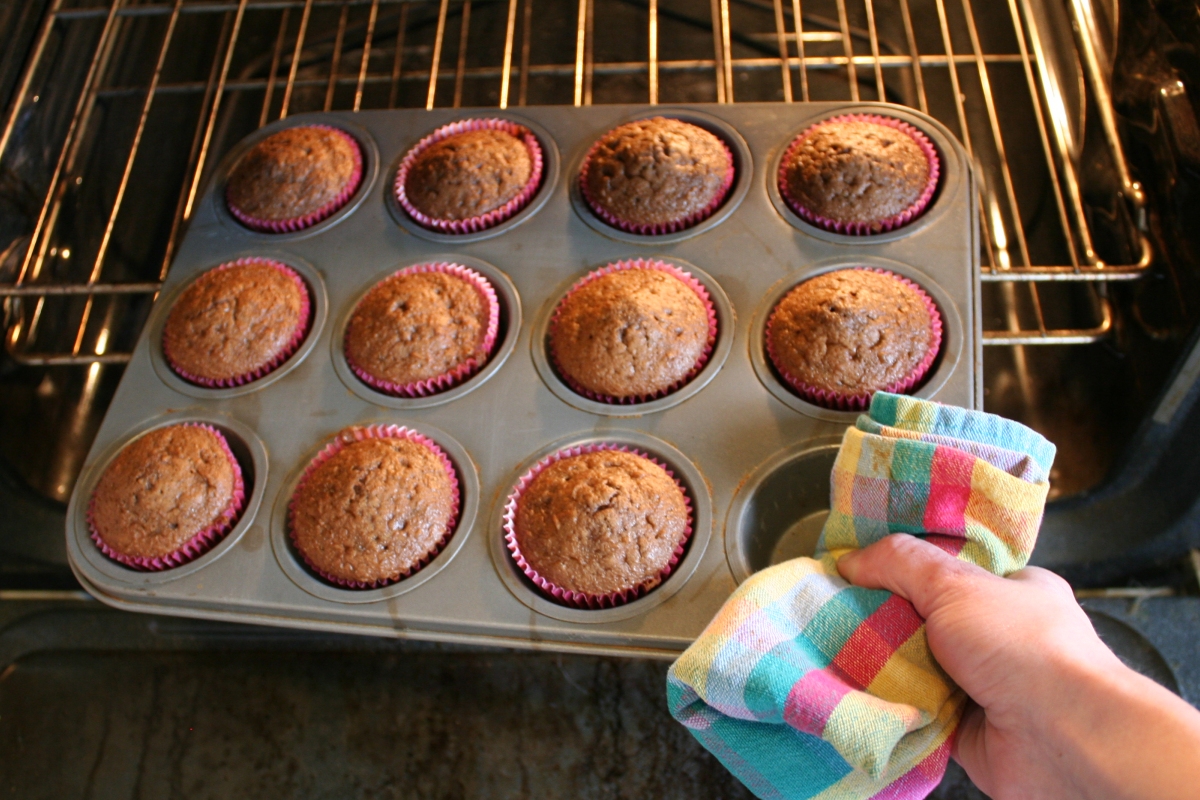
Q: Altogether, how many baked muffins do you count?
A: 11